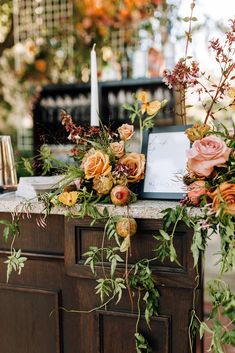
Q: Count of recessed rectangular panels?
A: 3